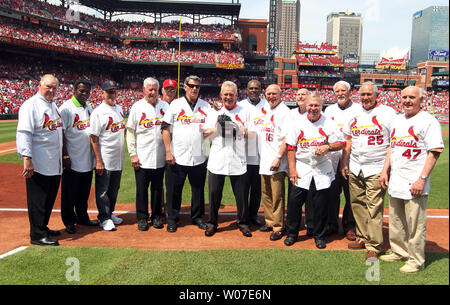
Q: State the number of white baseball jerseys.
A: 13